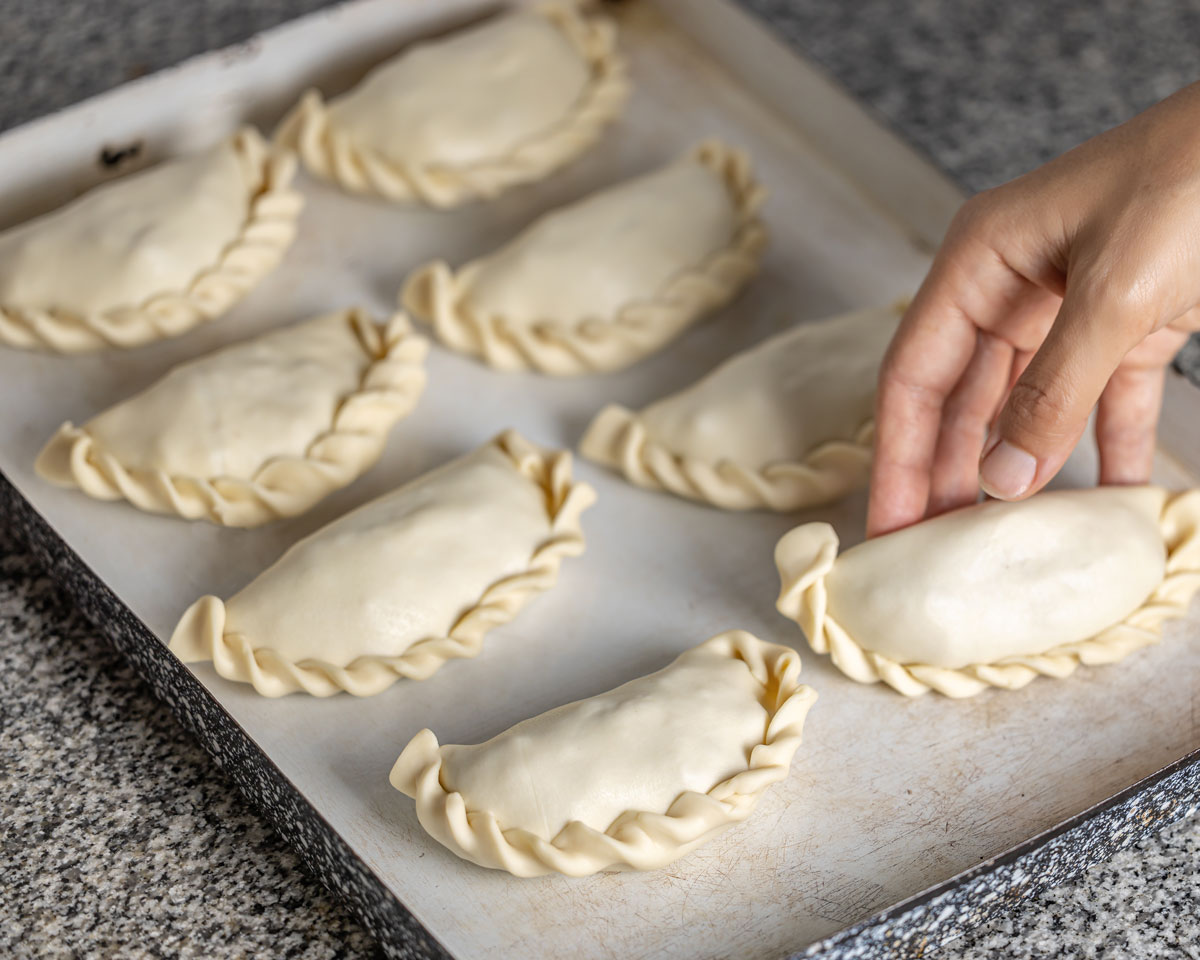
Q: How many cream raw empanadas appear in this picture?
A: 8